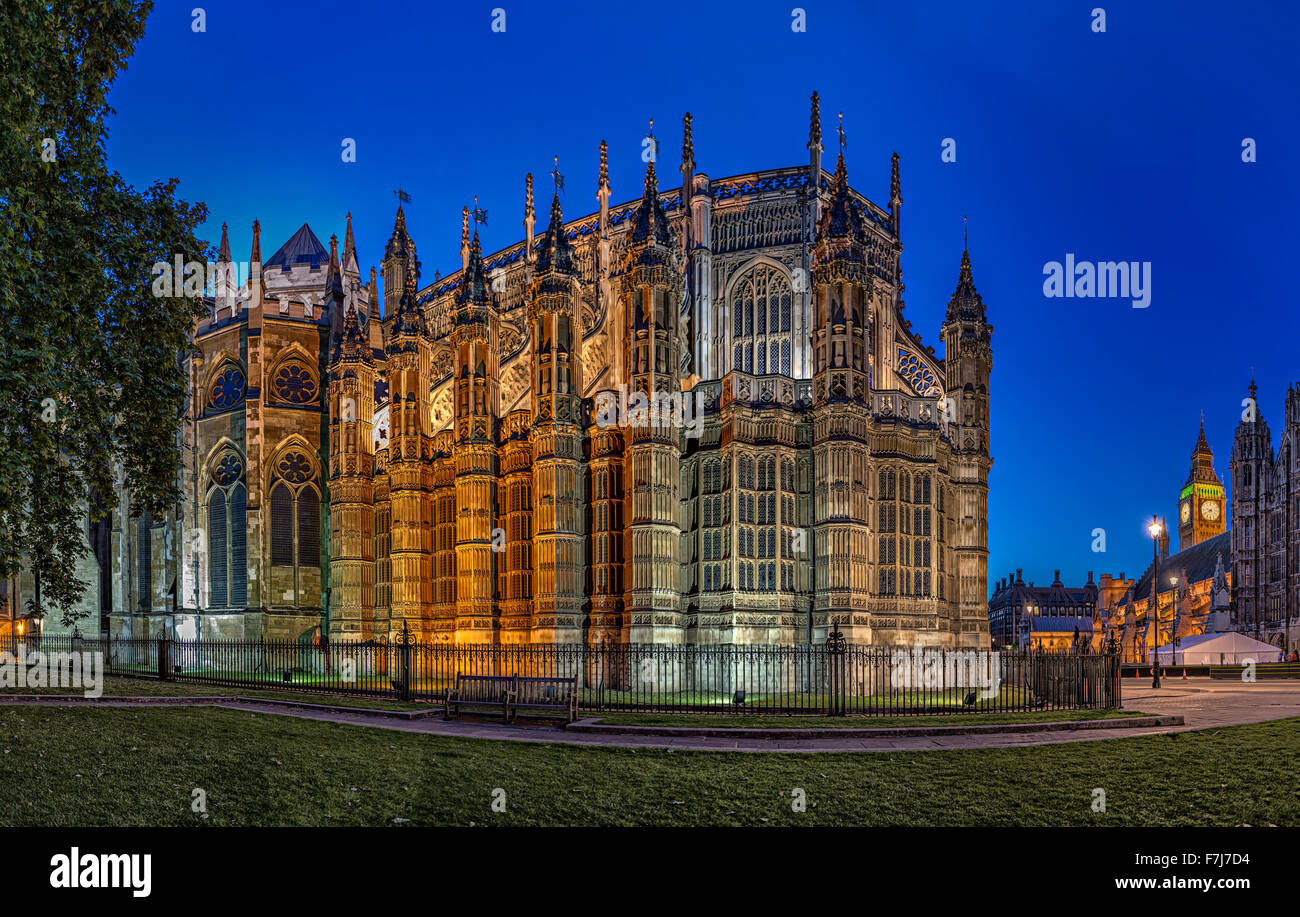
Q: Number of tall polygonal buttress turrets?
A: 7